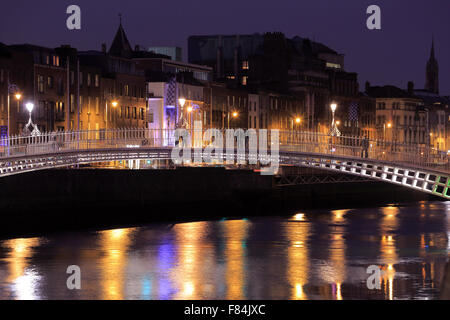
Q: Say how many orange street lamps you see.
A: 7